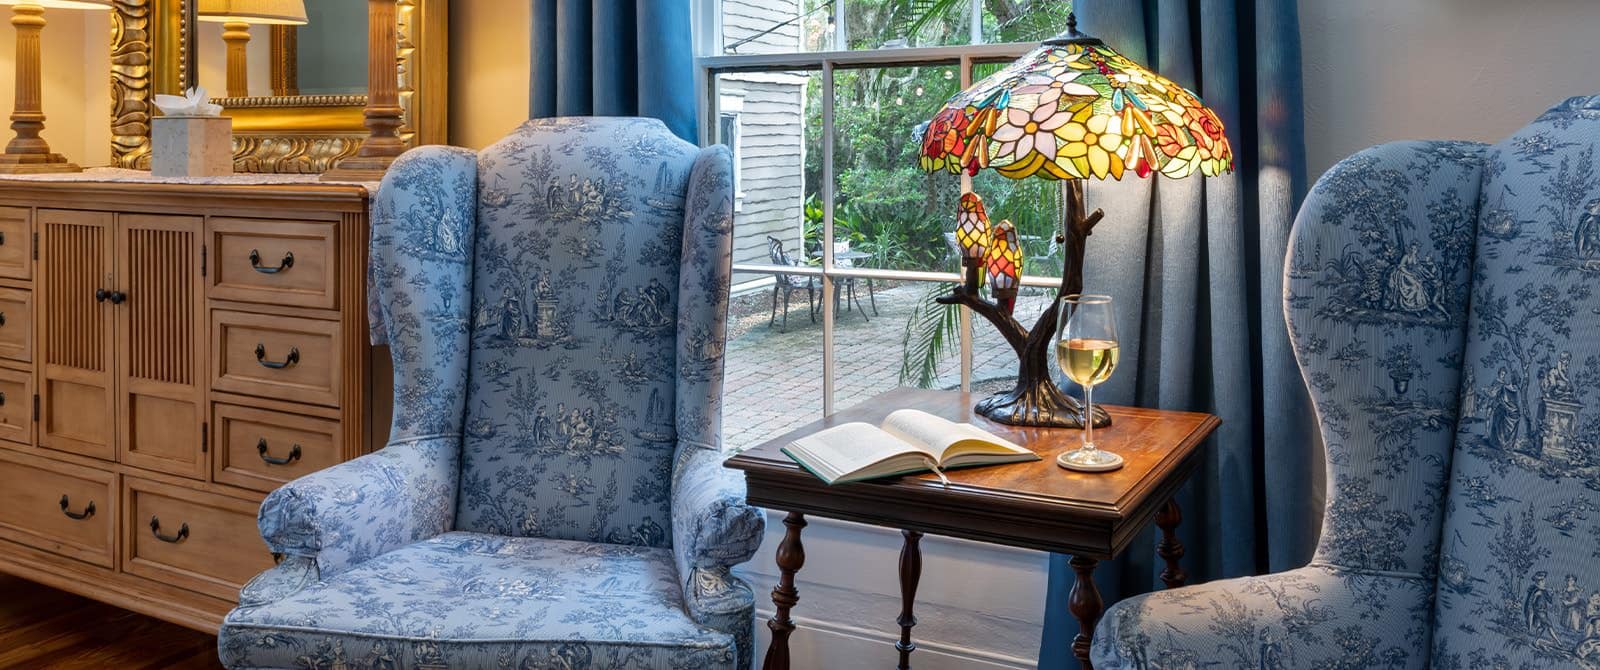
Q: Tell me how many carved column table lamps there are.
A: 2